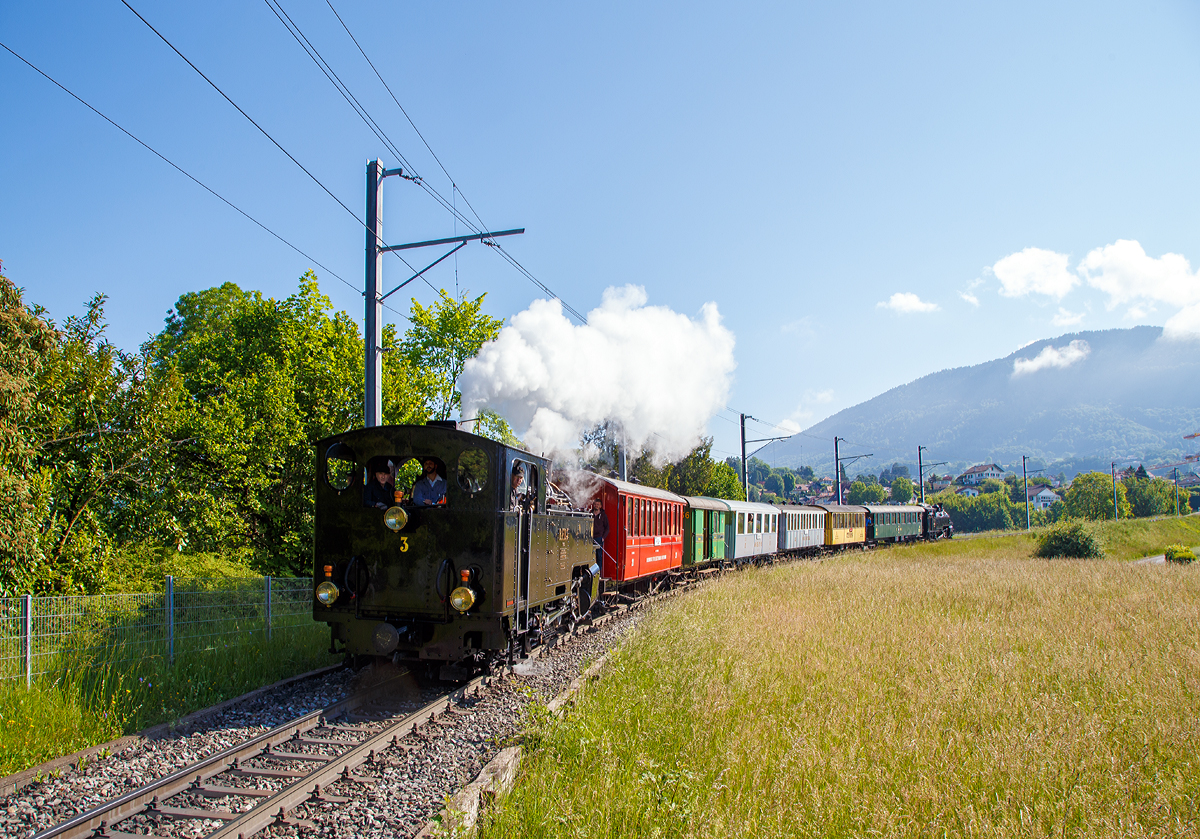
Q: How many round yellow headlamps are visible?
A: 3